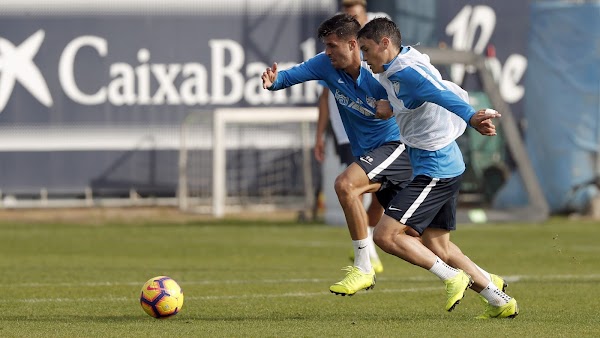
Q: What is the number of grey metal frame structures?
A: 1